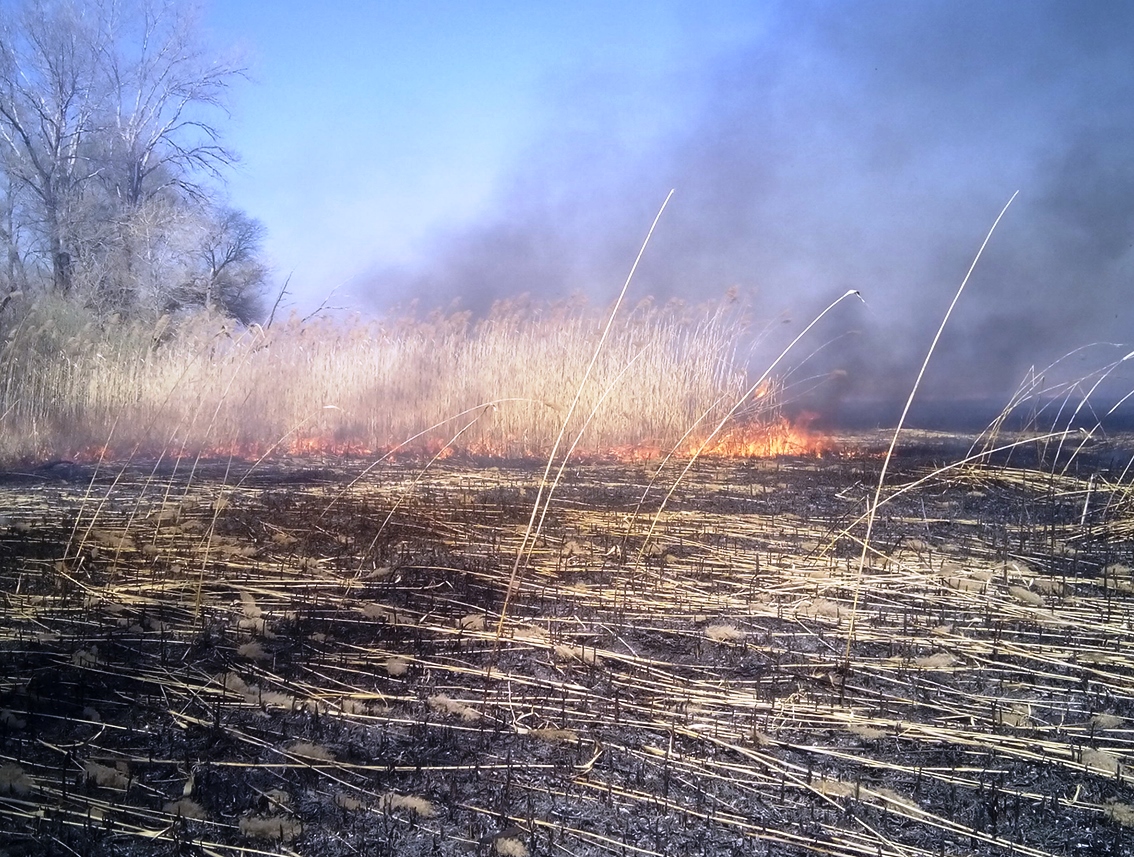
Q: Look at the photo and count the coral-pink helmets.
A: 0